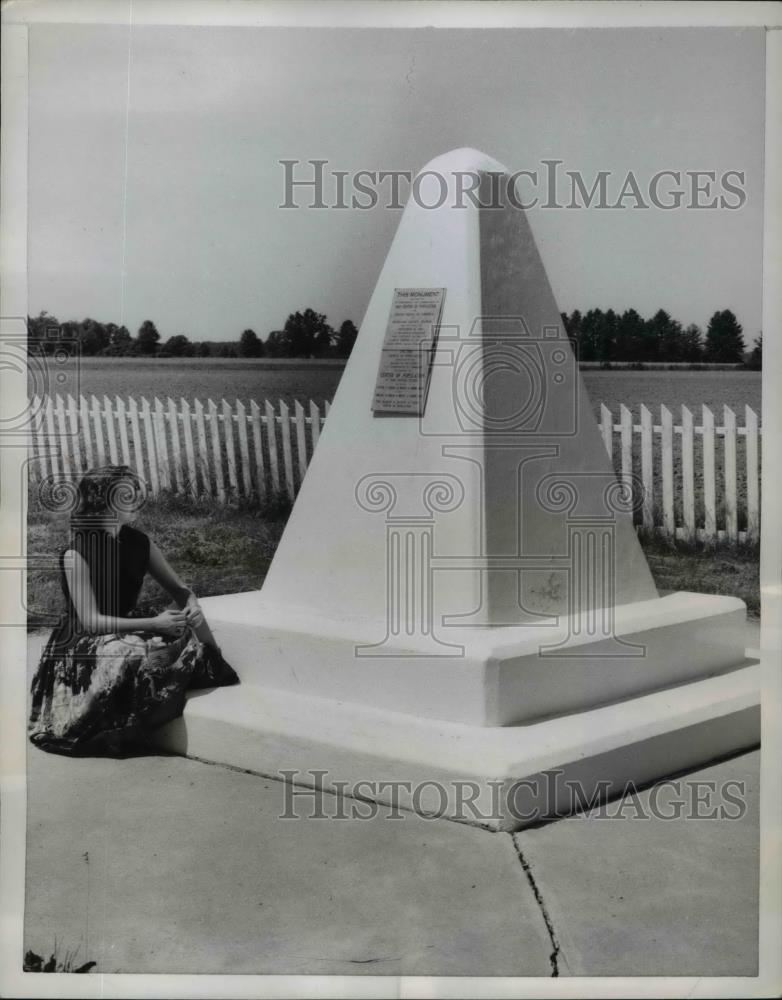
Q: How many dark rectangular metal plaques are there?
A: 1